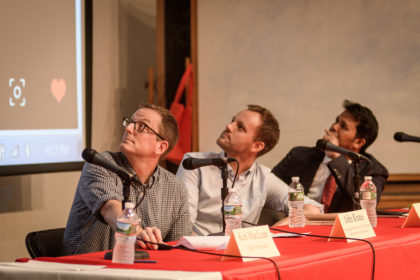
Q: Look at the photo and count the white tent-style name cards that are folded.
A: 3